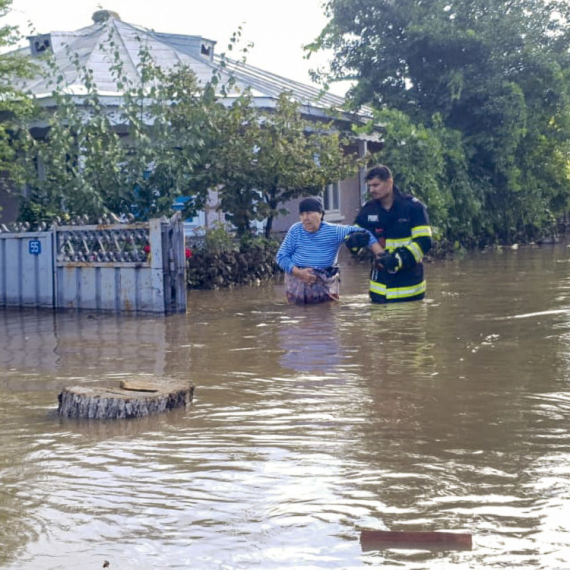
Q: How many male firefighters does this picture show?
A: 1